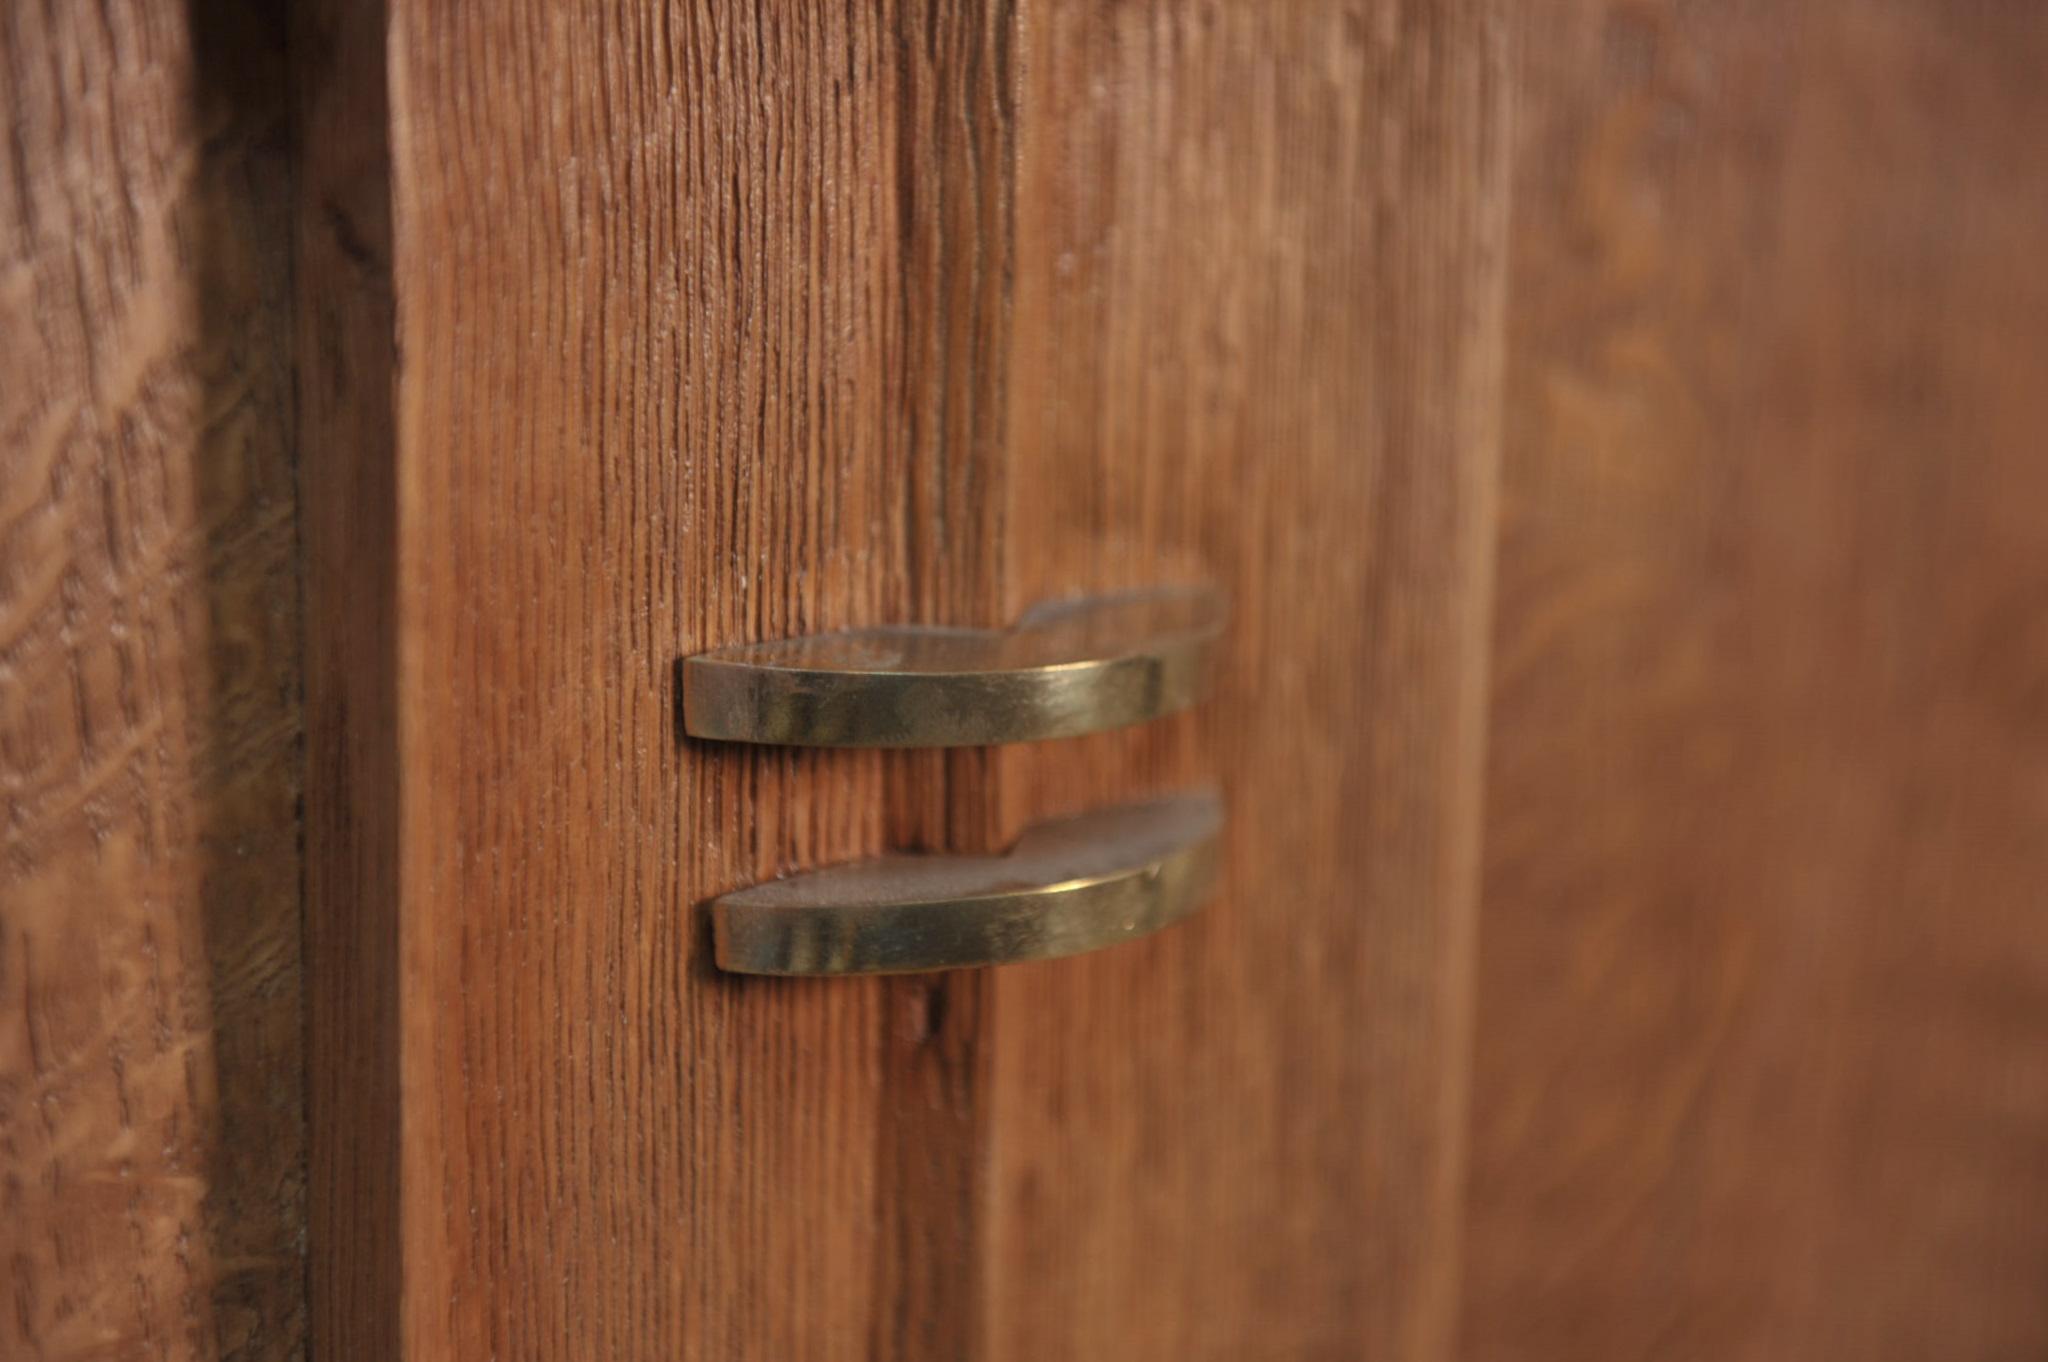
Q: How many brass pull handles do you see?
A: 2